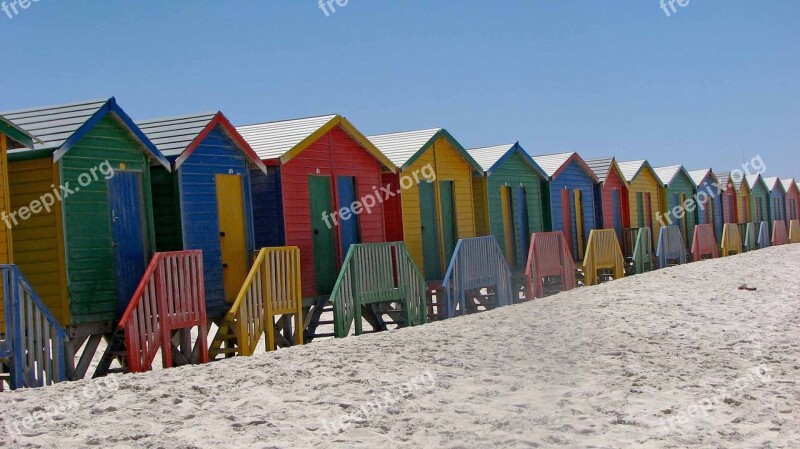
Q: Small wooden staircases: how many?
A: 15